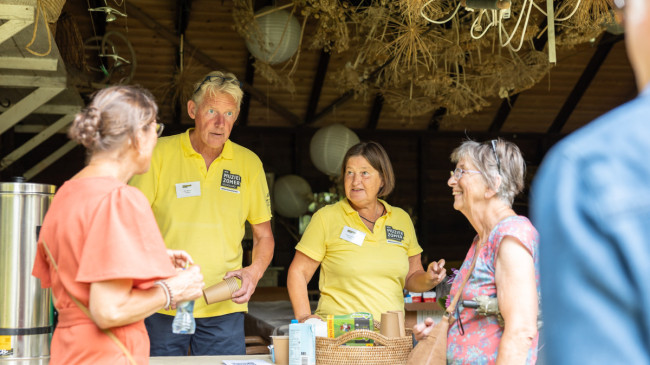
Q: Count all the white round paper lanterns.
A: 3